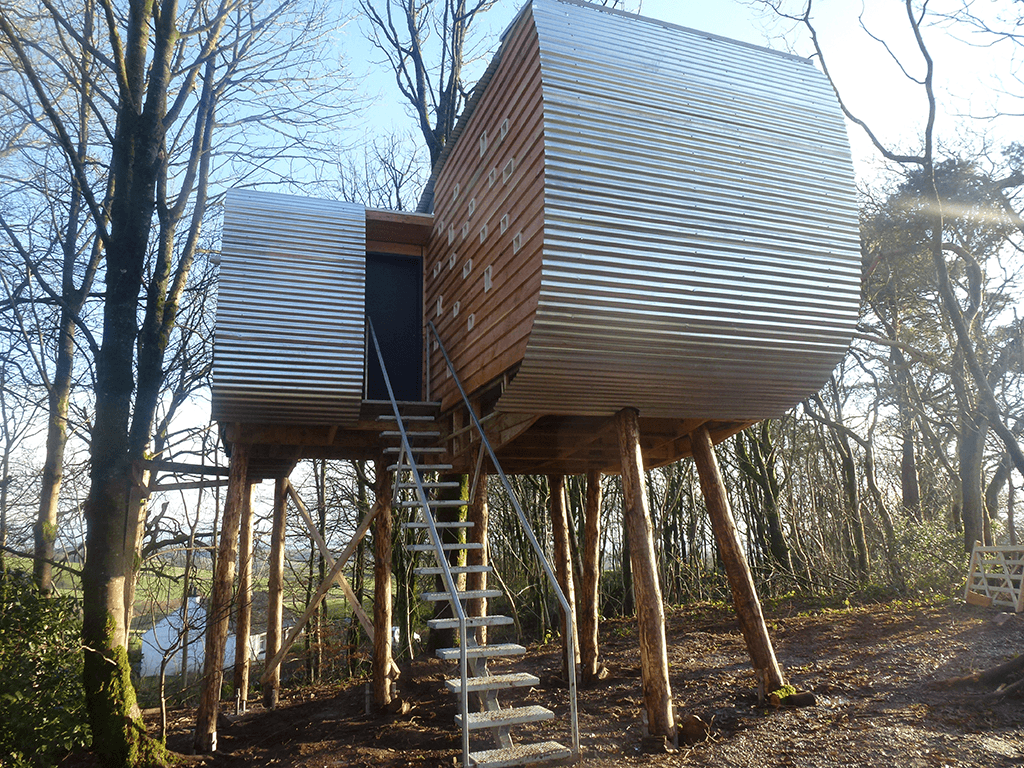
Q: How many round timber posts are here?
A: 9